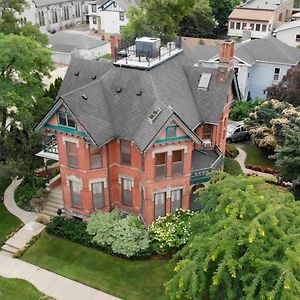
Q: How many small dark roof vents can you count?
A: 5